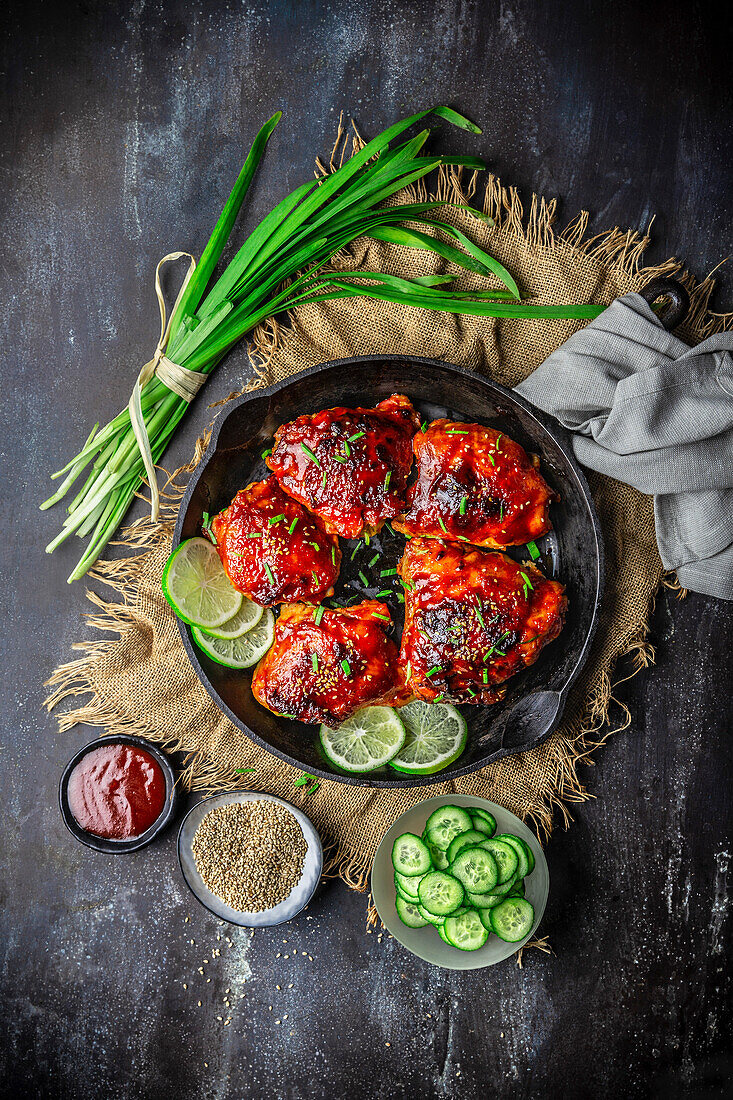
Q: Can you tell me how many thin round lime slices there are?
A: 5